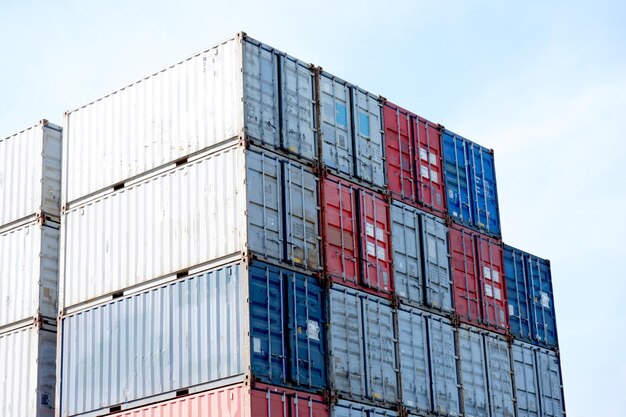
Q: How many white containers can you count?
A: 5